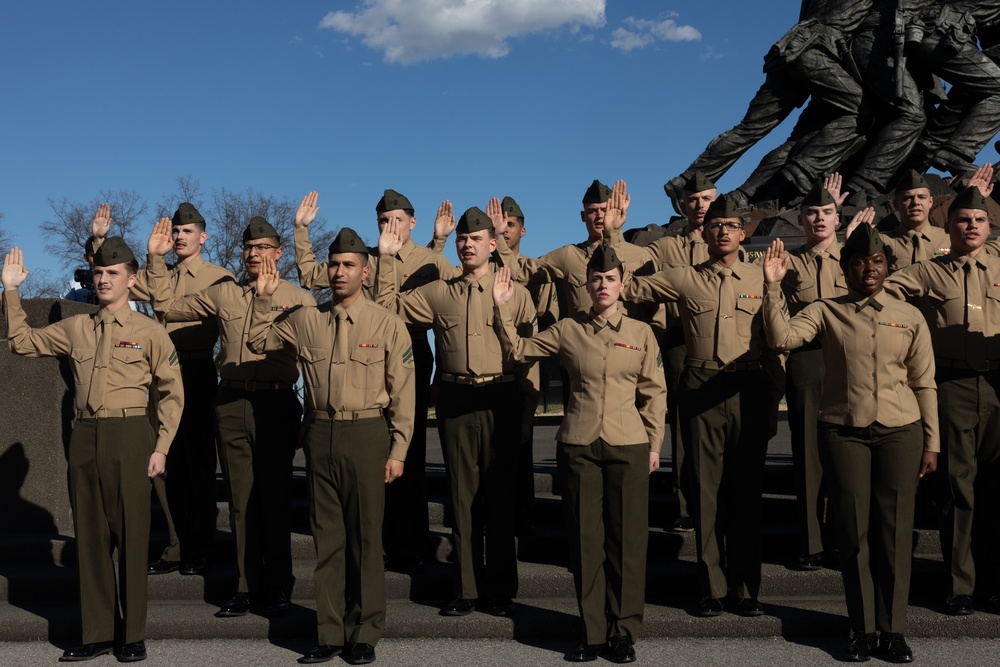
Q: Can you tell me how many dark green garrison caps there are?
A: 15